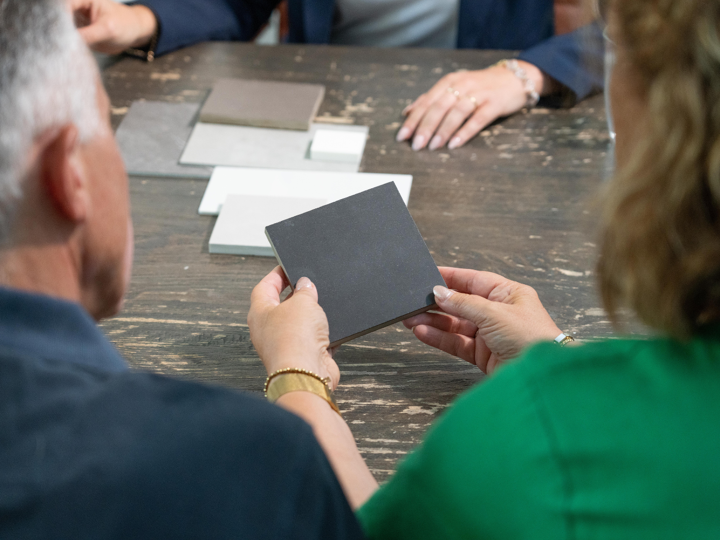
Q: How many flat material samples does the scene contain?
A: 7